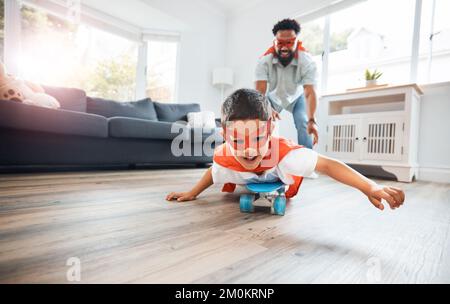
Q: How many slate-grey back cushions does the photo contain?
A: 3